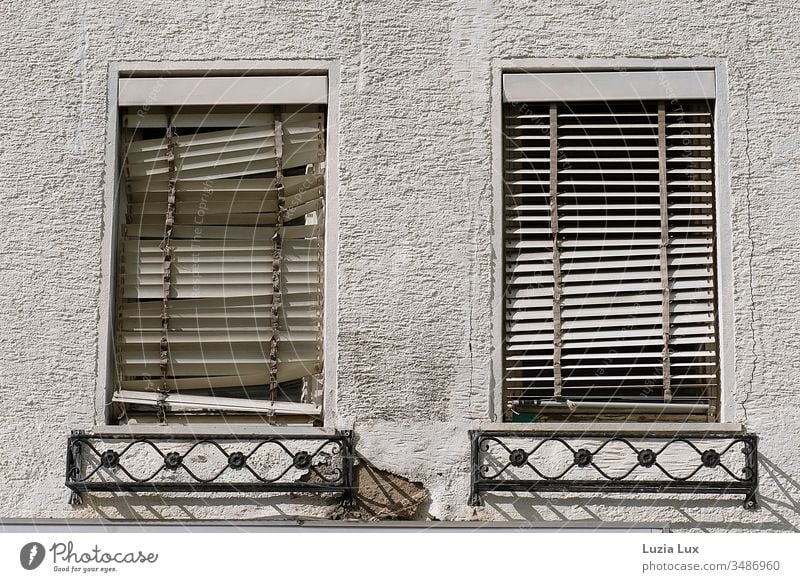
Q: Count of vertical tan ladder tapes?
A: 4